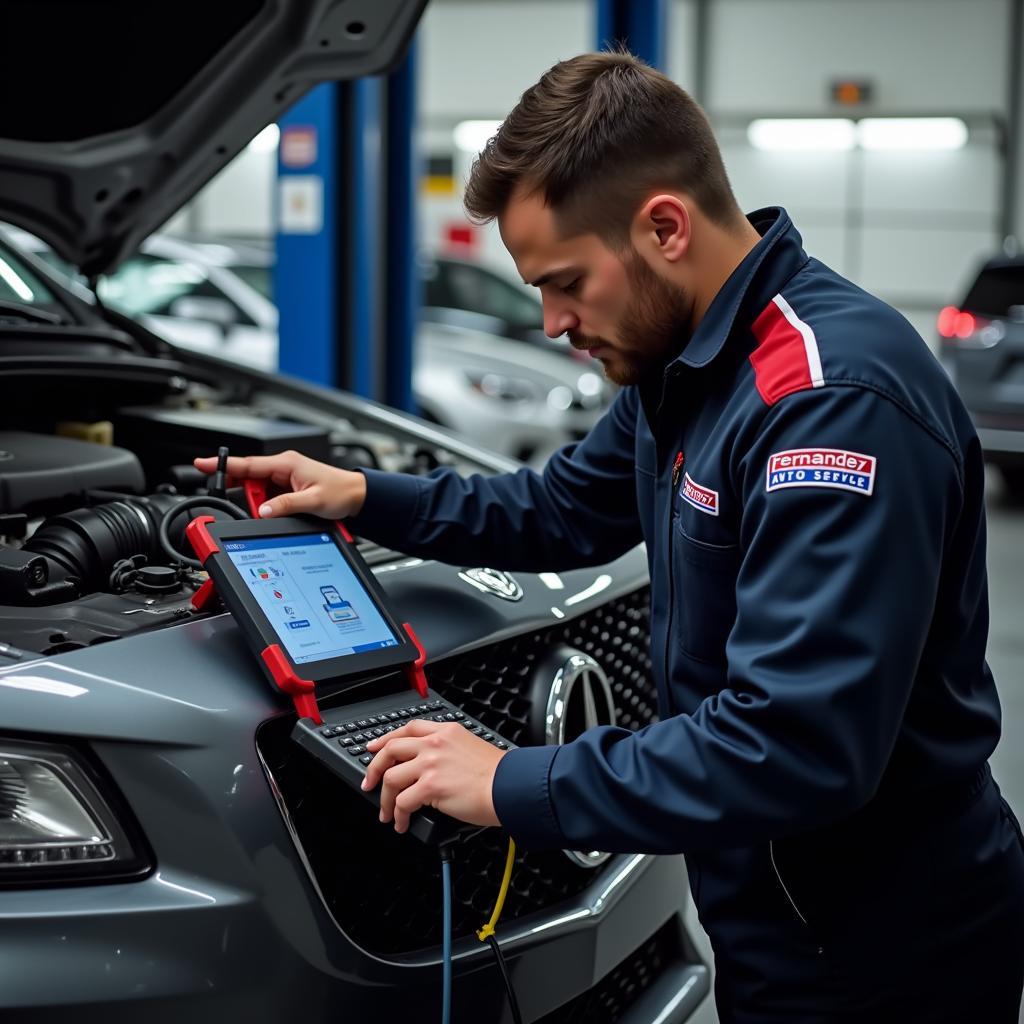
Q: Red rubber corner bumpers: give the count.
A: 4